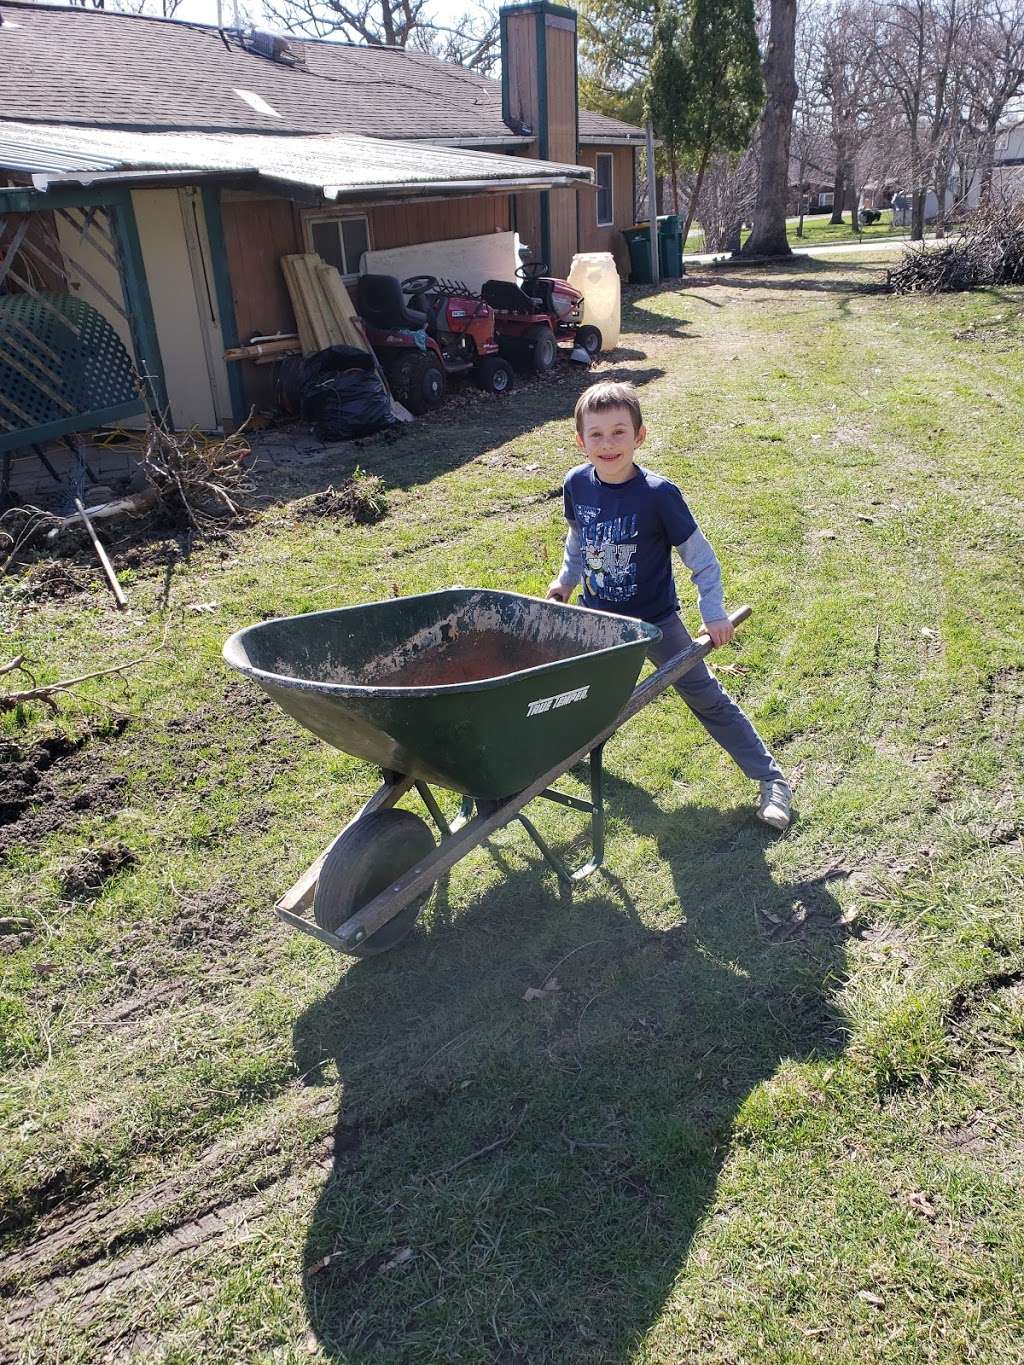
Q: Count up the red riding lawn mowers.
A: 2